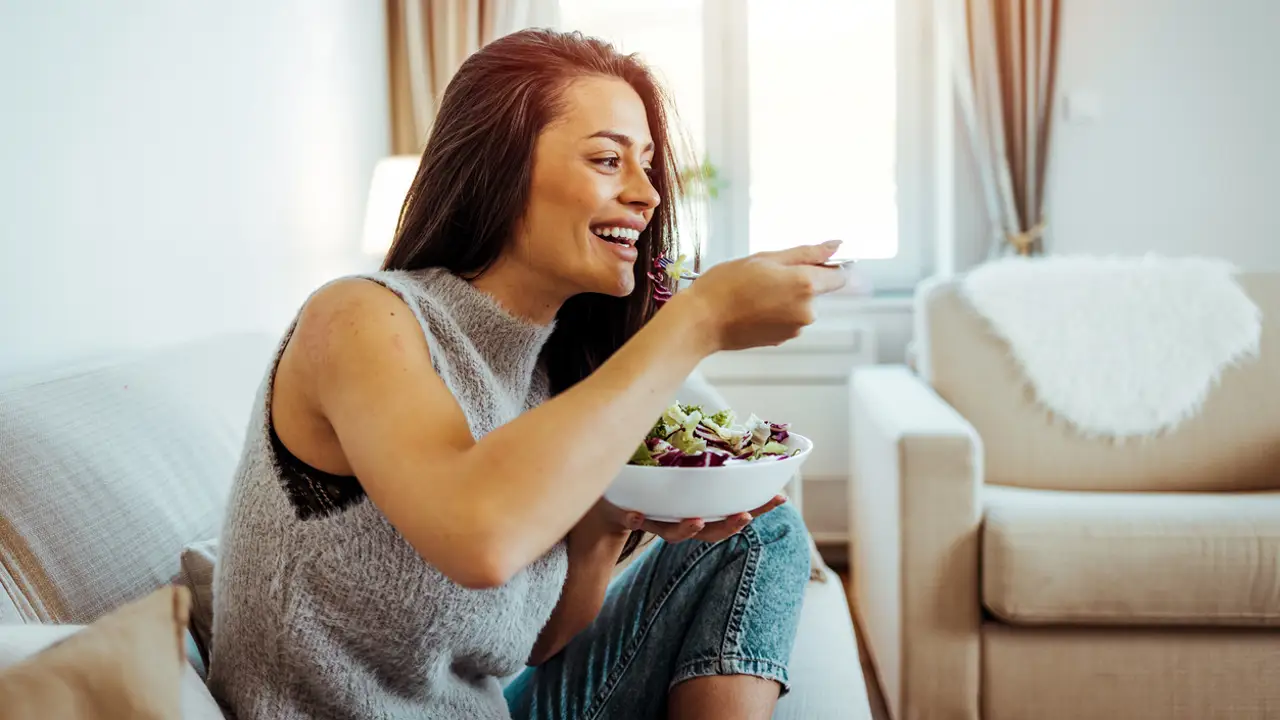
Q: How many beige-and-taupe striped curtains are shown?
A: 2